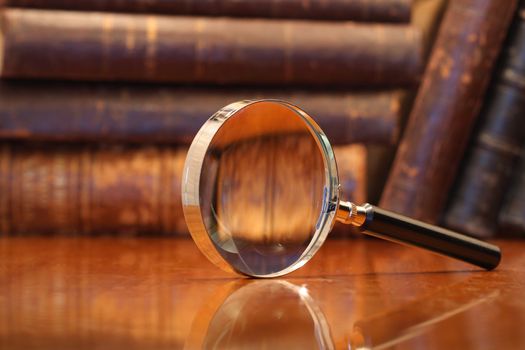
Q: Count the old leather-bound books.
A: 7